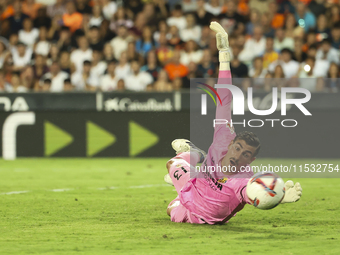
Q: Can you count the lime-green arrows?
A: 3